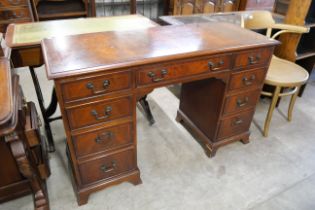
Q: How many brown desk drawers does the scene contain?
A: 9